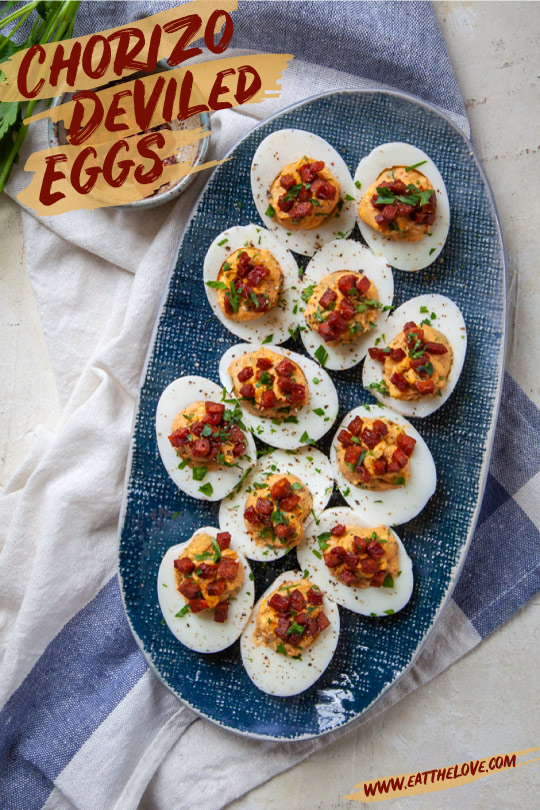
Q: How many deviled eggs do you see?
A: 12